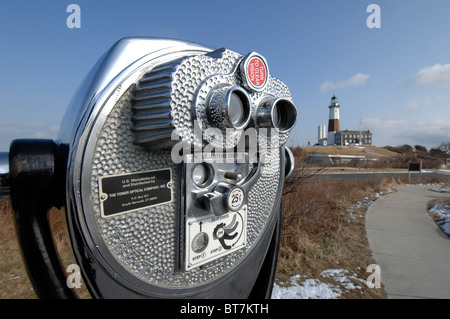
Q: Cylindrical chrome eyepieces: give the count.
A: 2